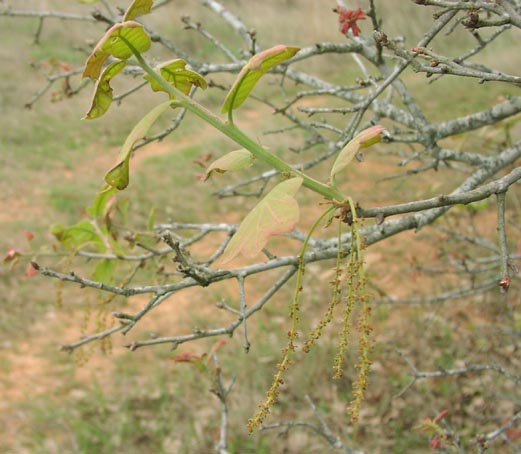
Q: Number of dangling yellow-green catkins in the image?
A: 4